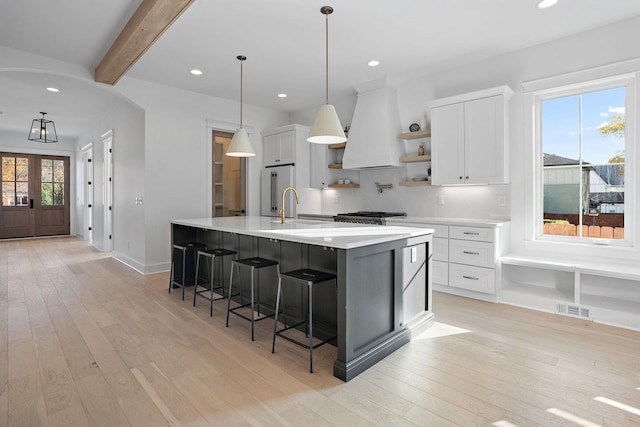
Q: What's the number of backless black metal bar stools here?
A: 4